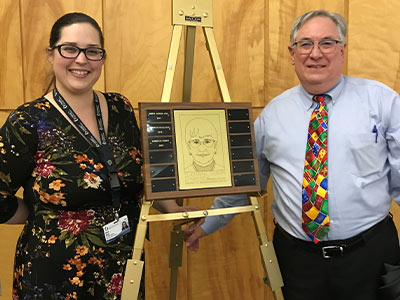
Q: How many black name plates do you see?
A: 12